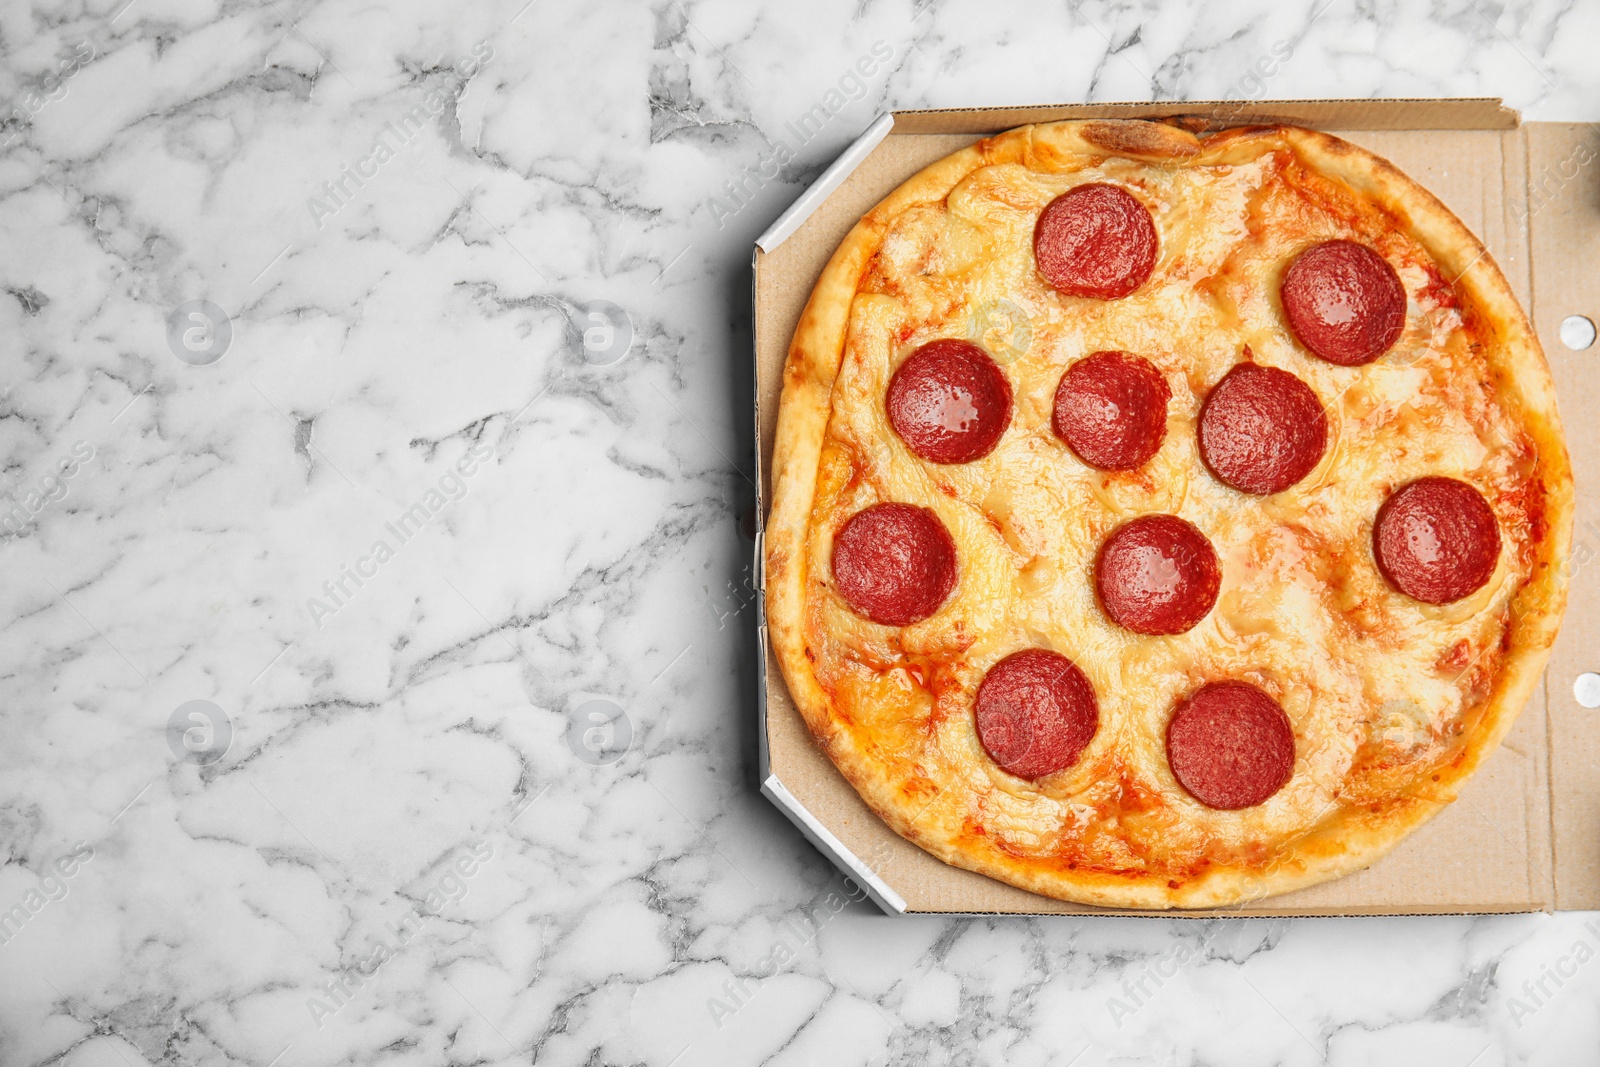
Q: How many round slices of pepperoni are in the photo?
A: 10